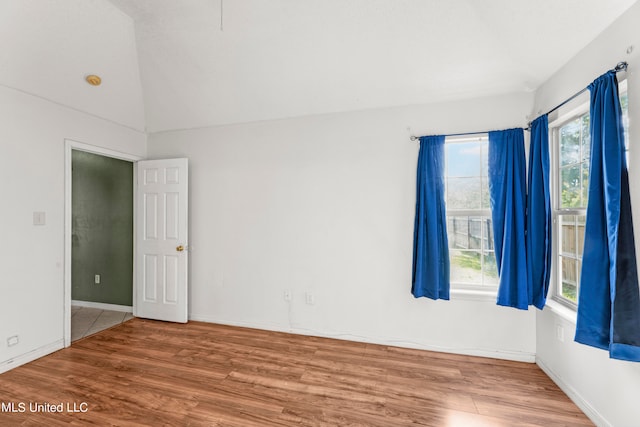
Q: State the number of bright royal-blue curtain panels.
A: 4